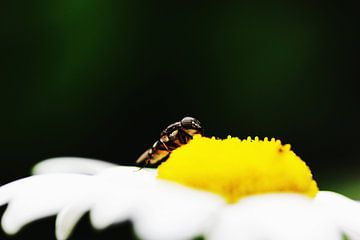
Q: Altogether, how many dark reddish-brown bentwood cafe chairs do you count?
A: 0